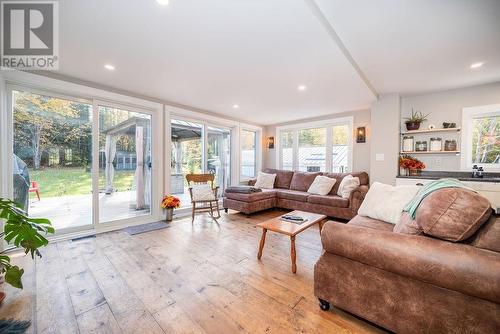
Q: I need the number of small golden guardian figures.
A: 0